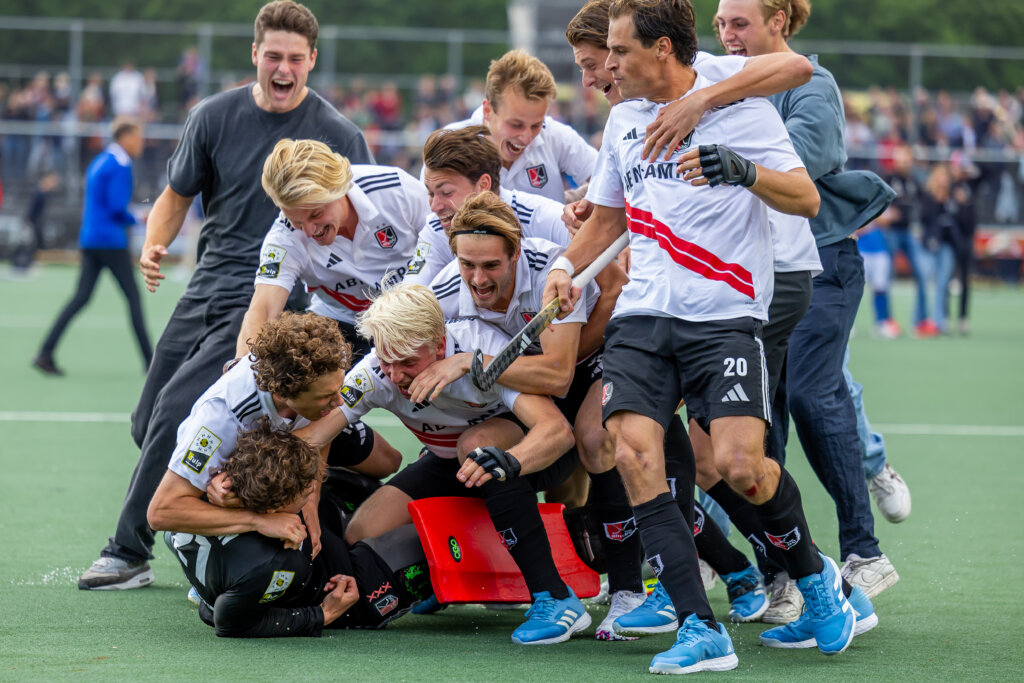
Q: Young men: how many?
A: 11